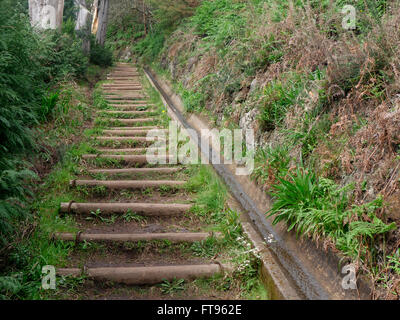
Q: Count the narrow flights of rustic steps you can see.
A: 1